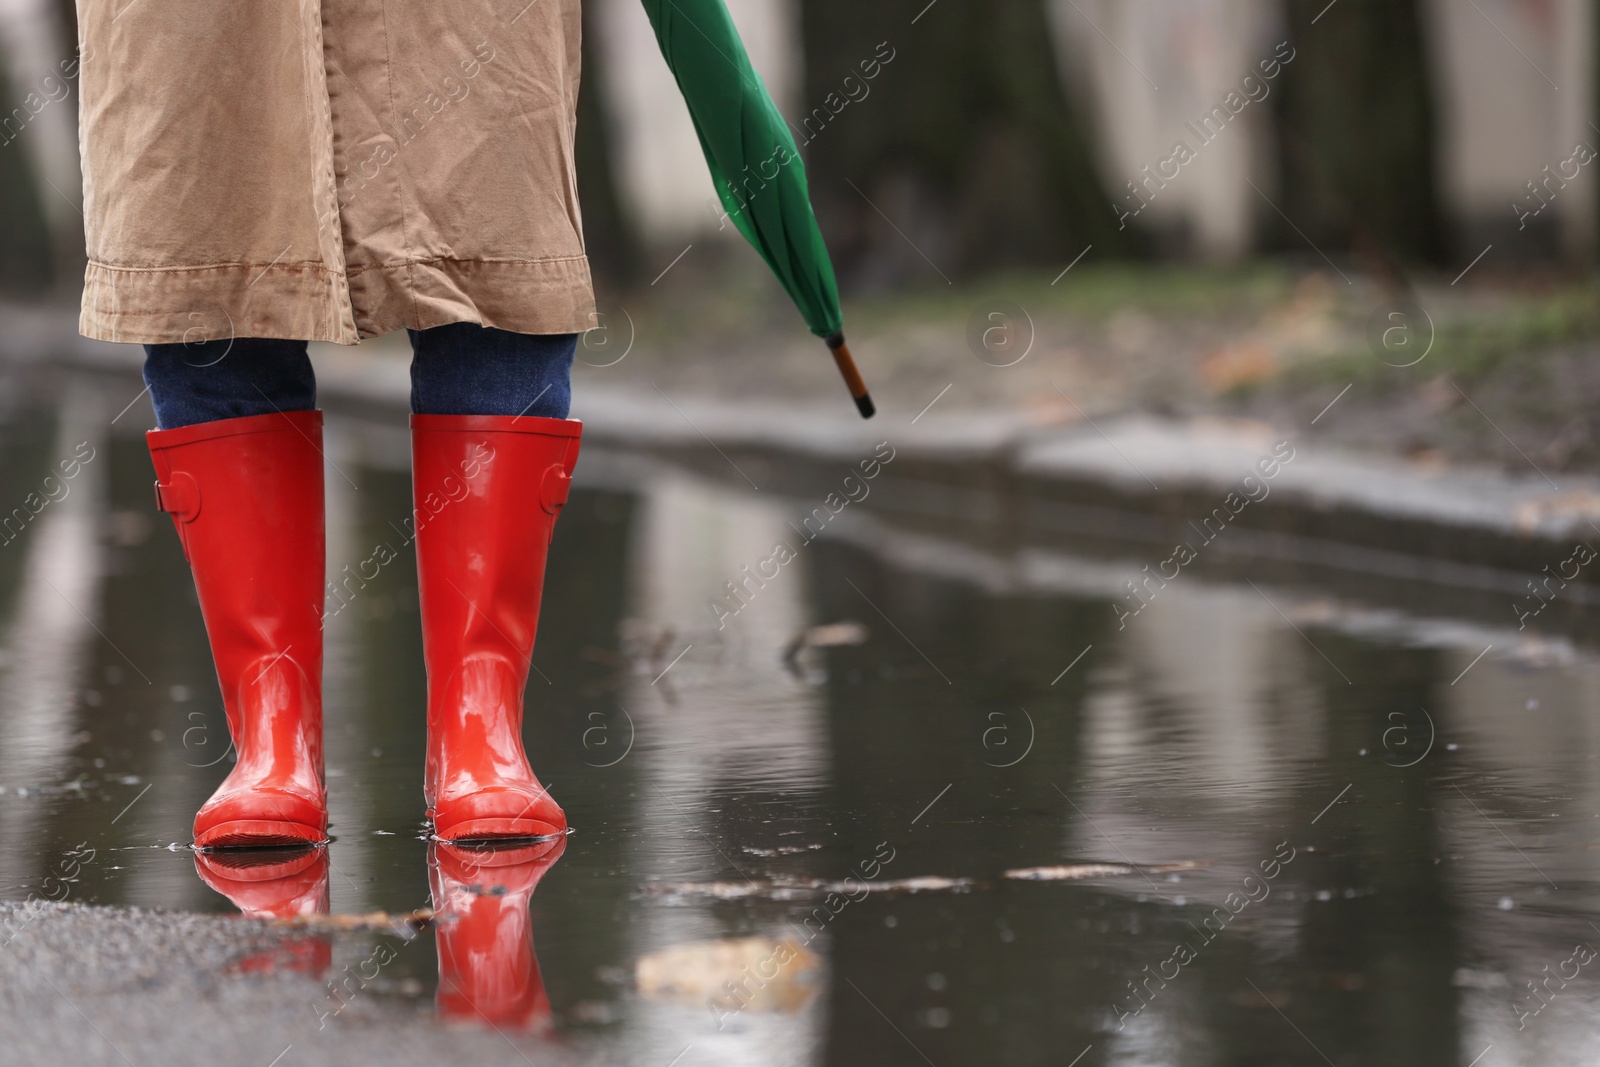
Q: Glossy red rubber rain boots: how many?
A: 2